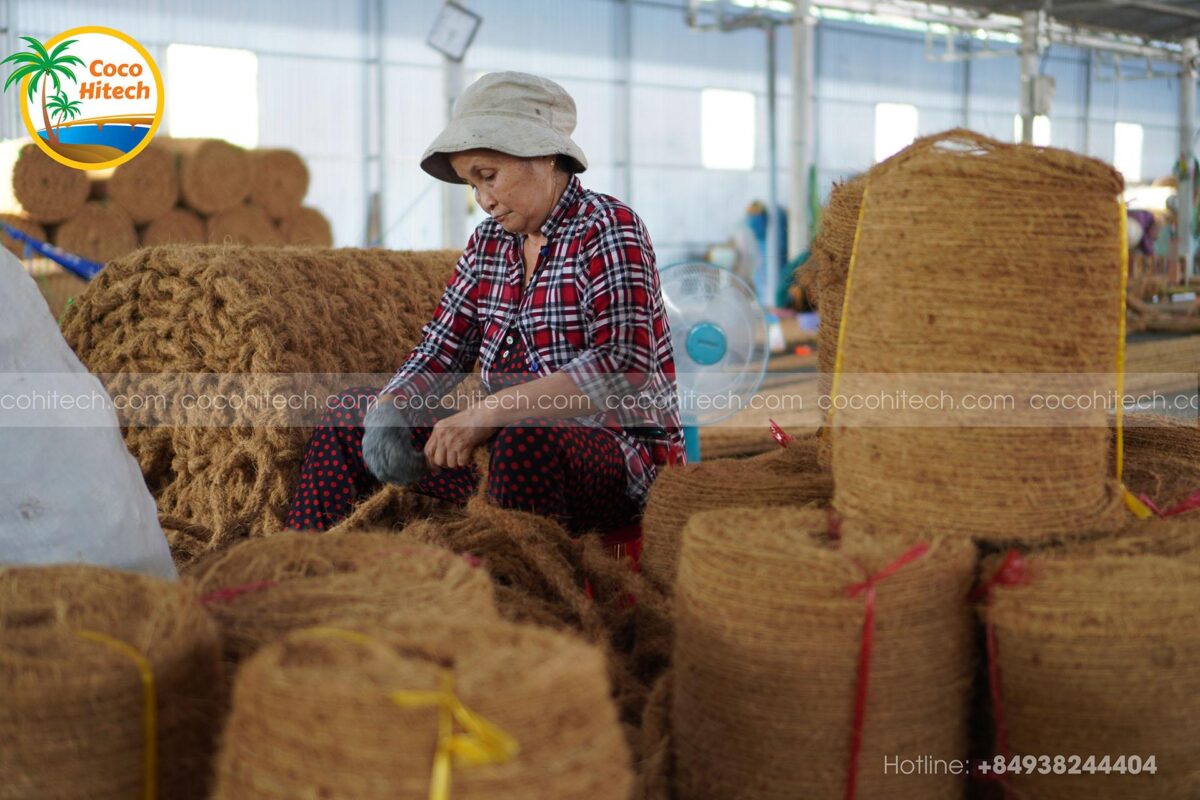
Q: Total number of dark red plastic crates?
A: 1